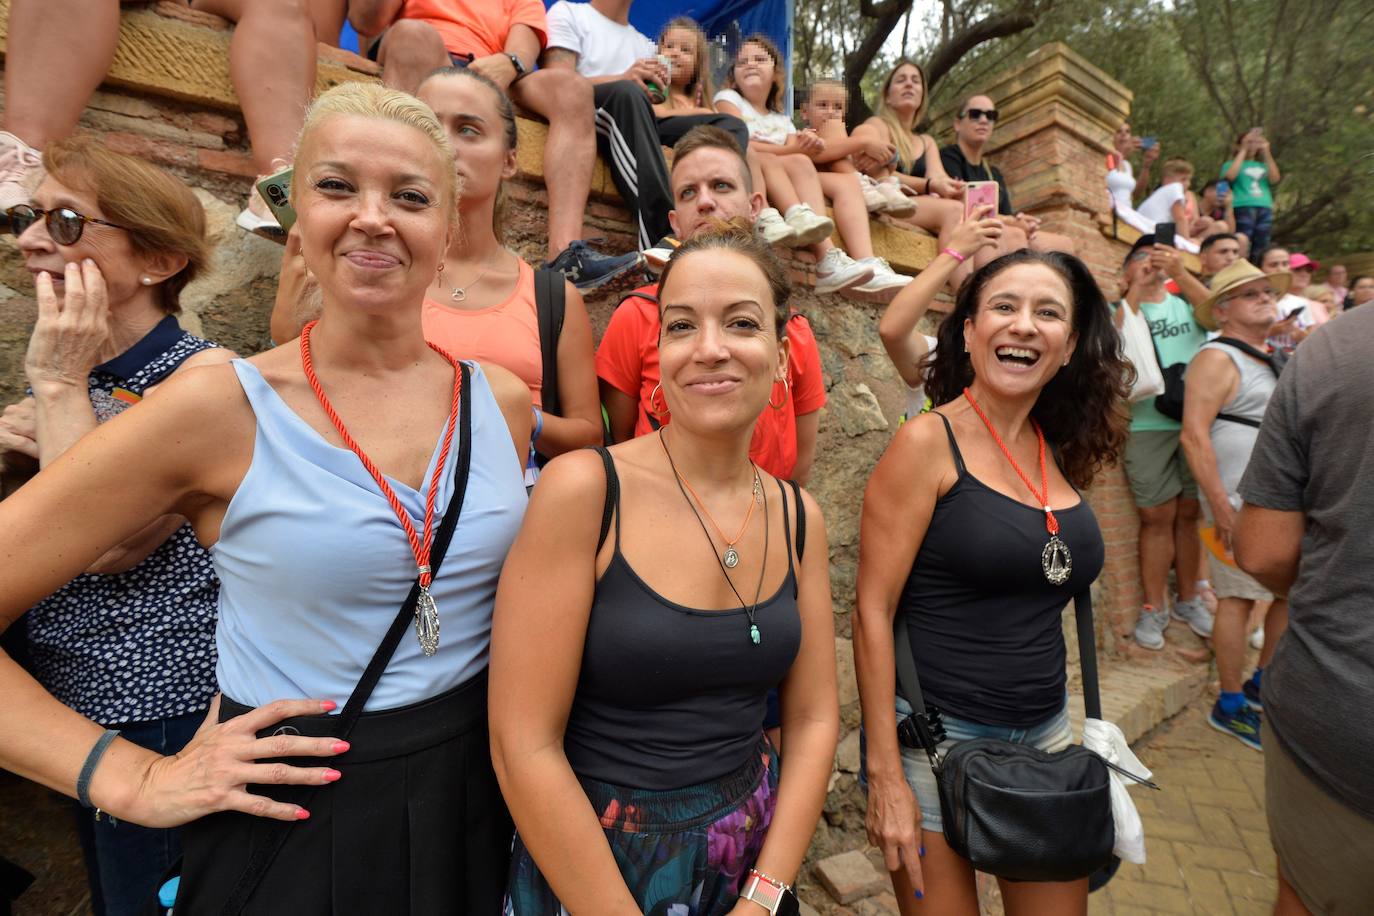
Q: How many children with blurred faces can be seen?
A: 3